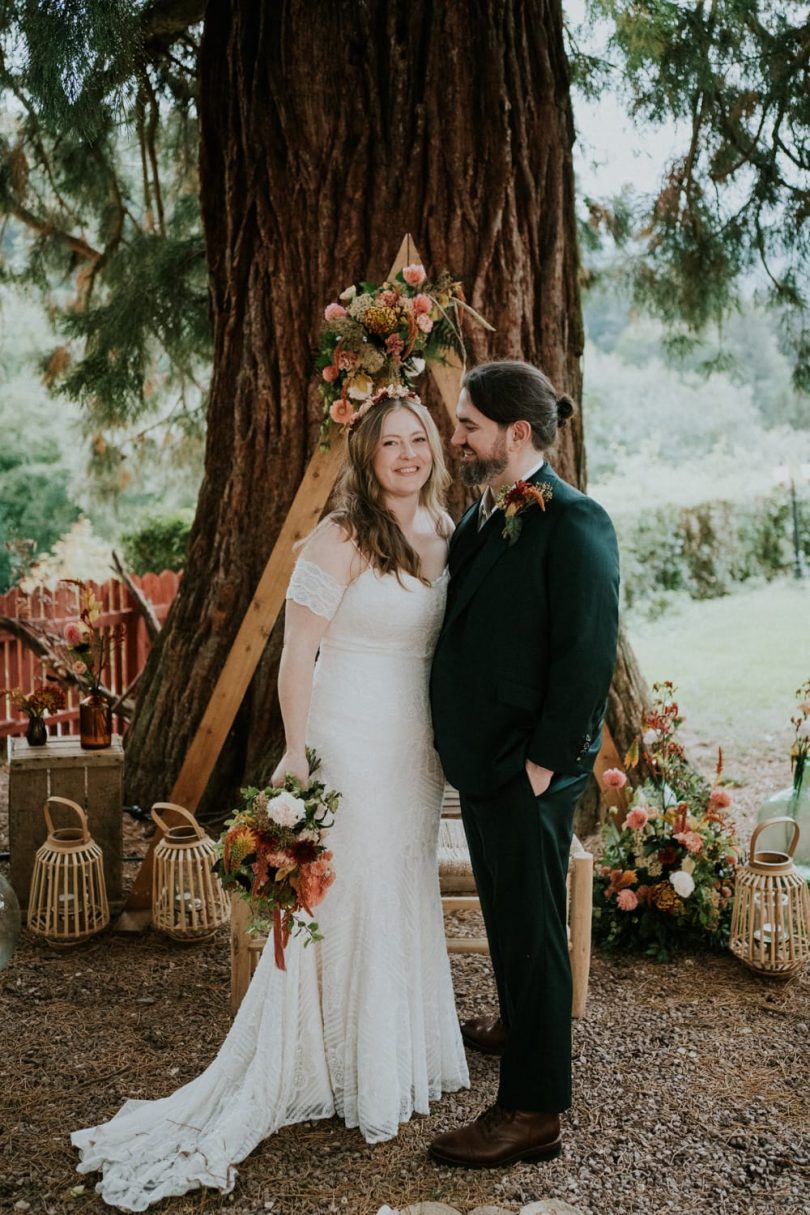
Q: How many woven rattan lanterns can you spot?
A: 3